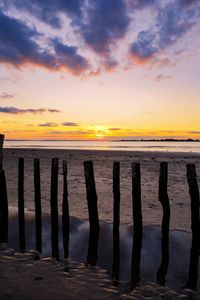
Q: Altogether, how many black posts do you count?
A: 10